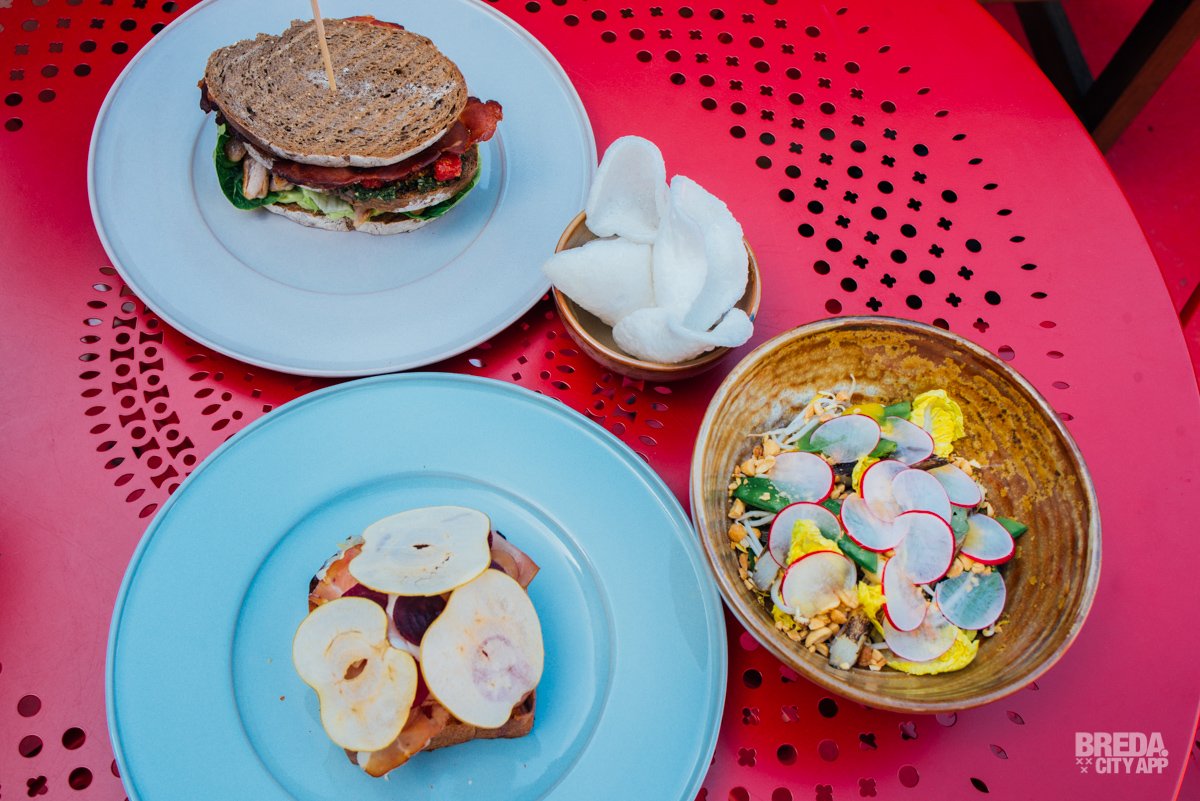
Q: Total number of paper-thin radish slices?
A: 14